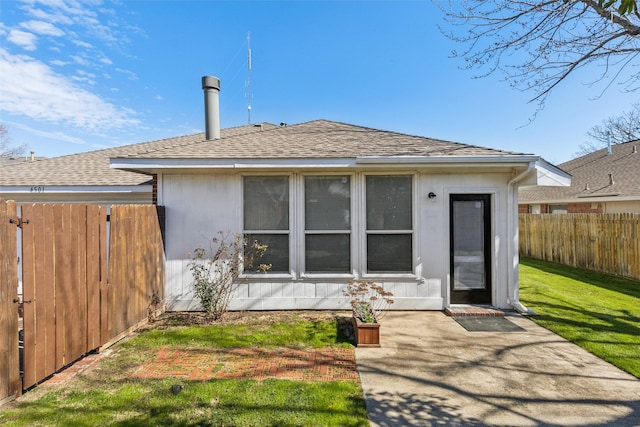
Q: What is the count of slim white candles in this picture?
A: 0